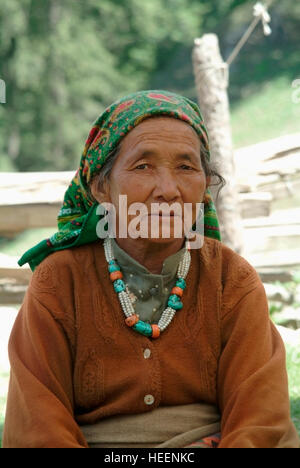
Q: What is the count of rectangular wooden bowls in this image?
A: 0